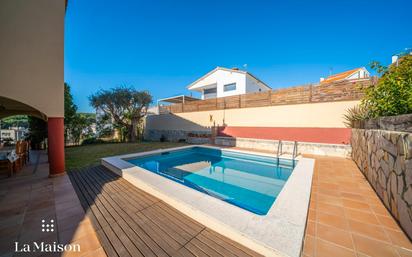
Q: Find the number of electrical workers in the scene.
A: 0